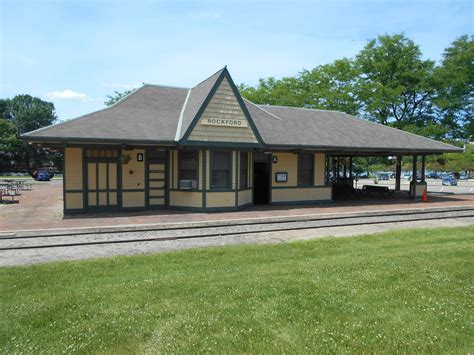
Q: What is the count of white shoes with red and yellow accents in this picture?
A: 0